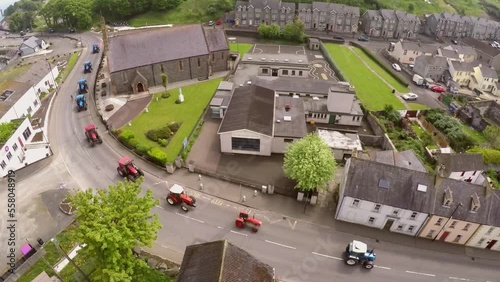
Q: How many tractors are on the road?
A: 9